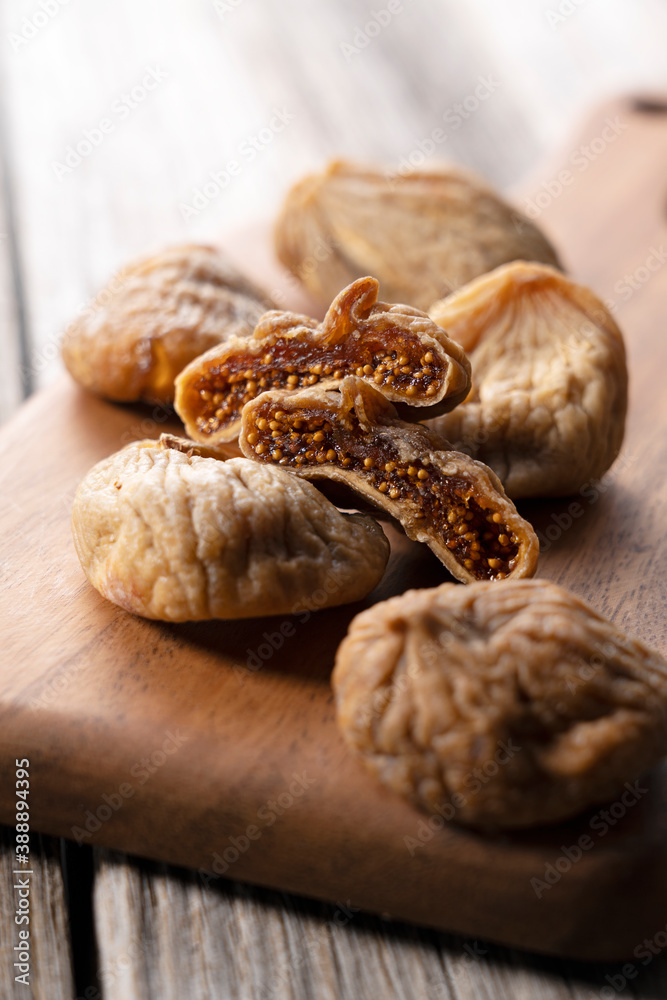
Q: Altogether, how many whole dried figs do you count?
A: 5